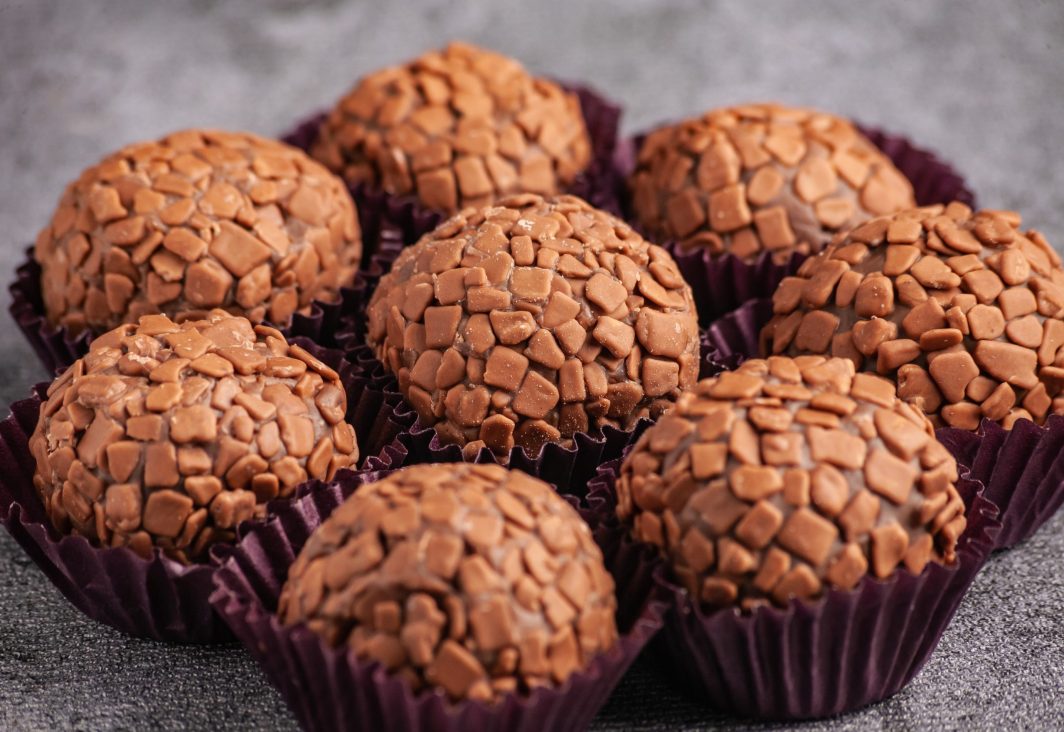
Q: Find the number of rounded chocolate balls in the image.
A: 8